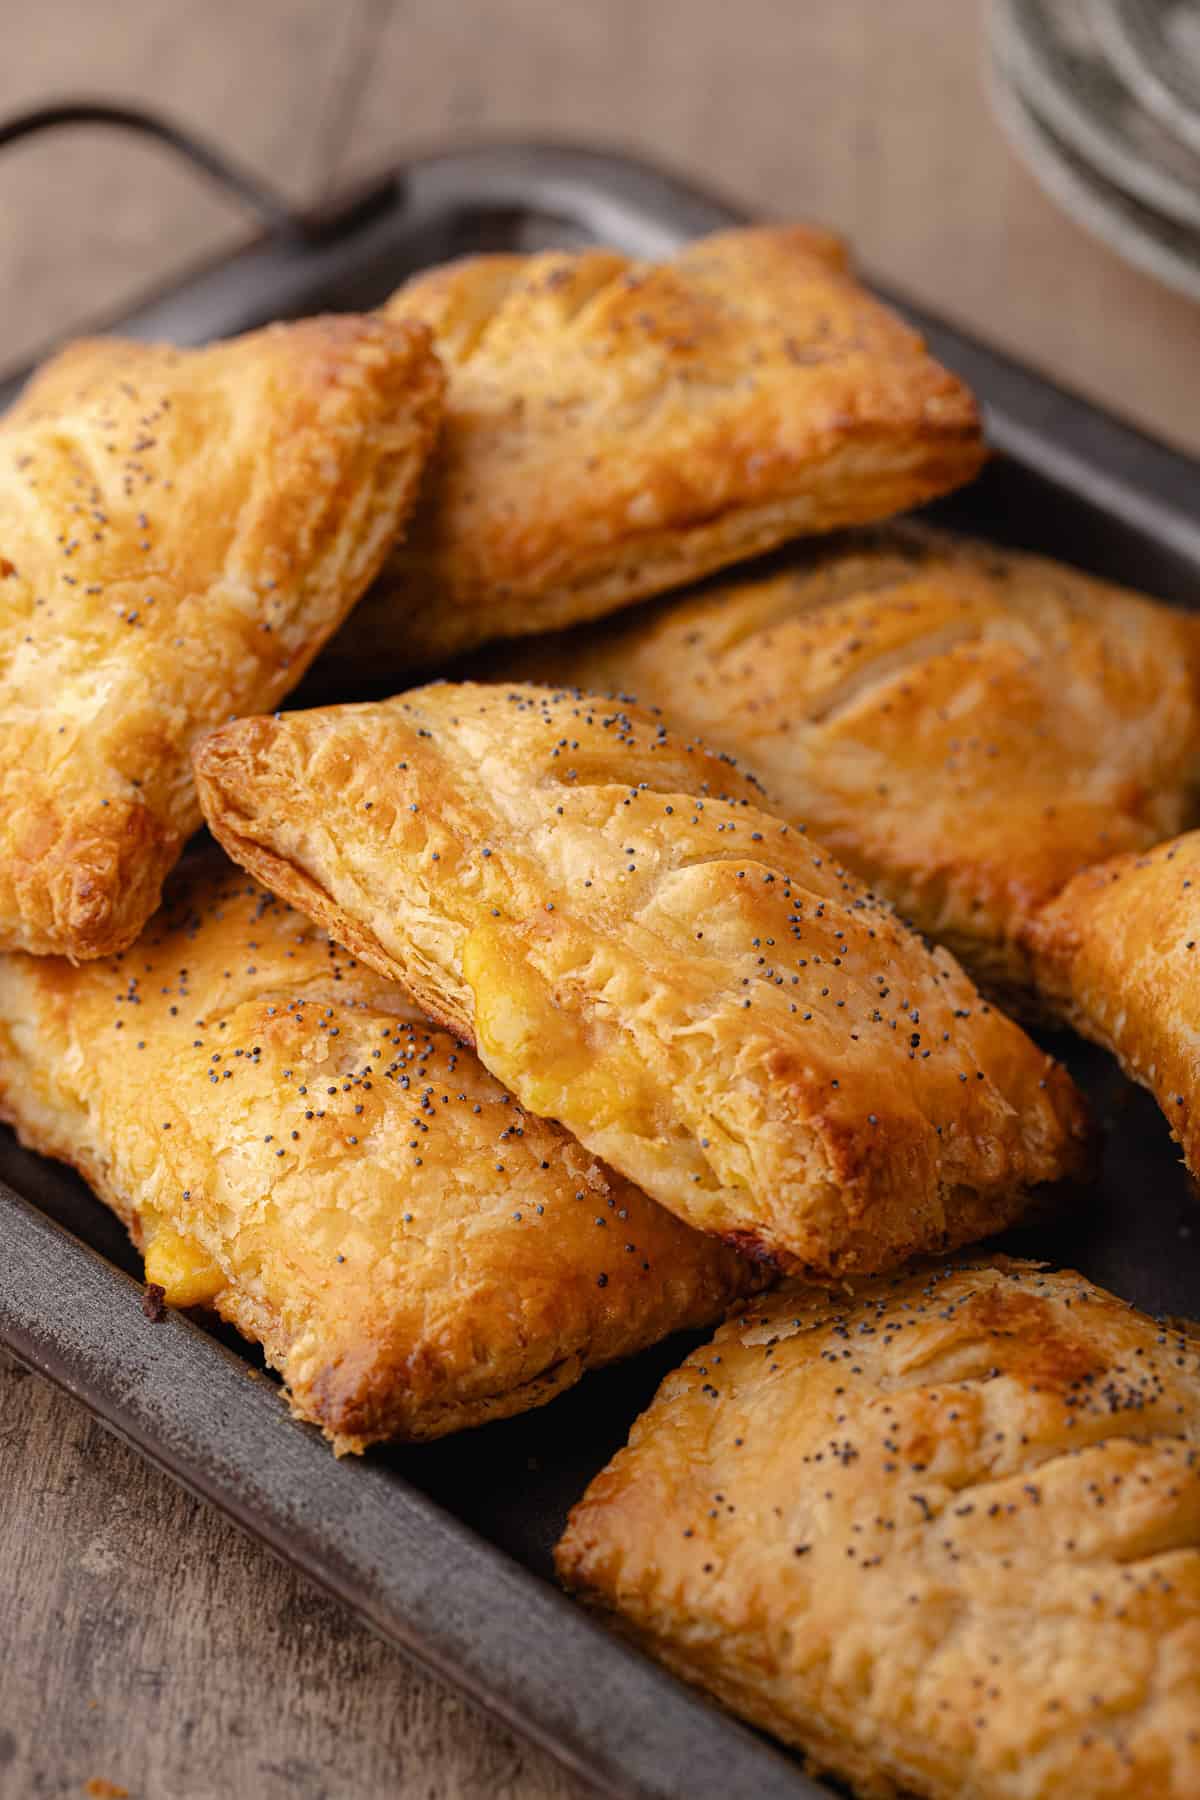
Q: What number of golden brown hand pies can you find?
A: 7